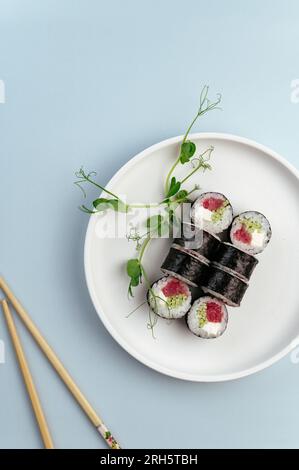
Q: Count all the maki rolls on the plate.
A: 8